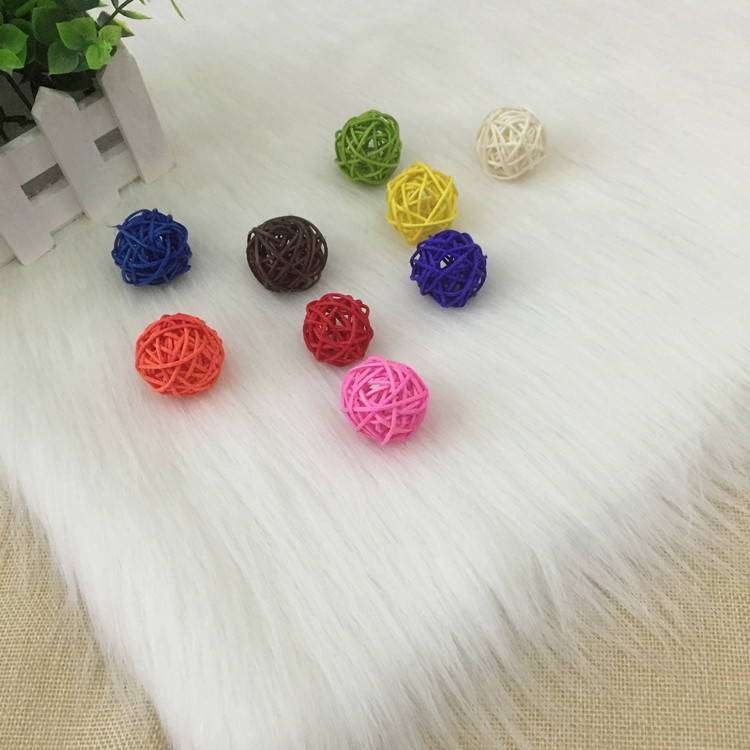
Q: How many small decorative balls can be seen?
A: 9